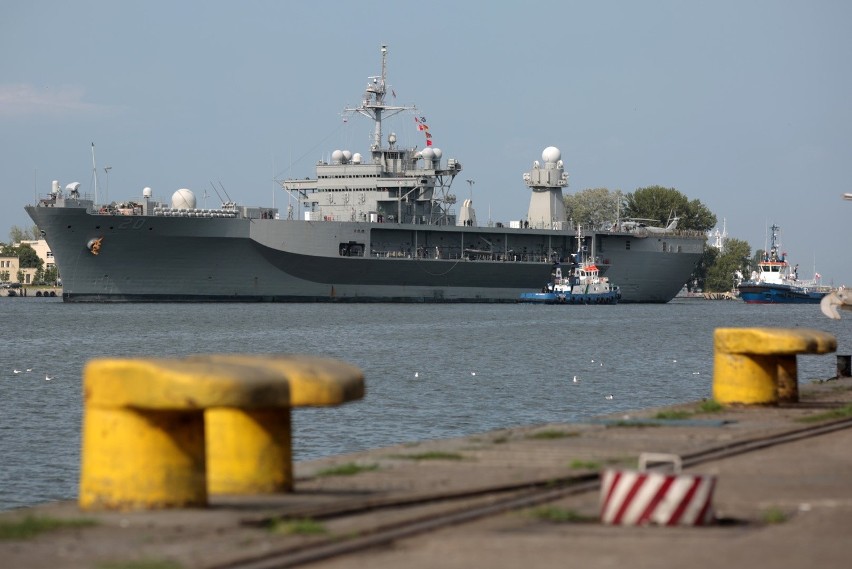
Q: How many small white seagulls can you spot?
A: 11